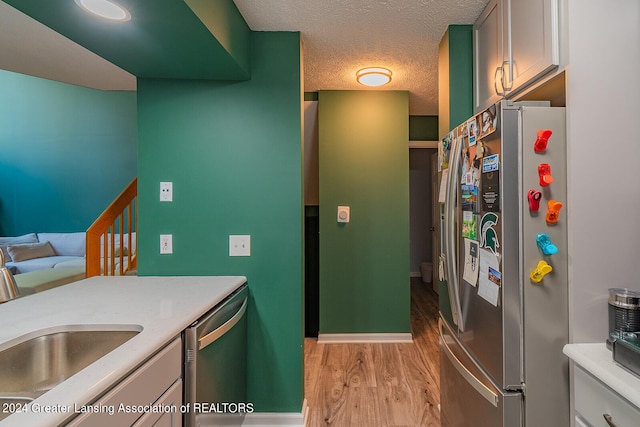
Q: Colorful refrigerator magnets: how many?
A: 6